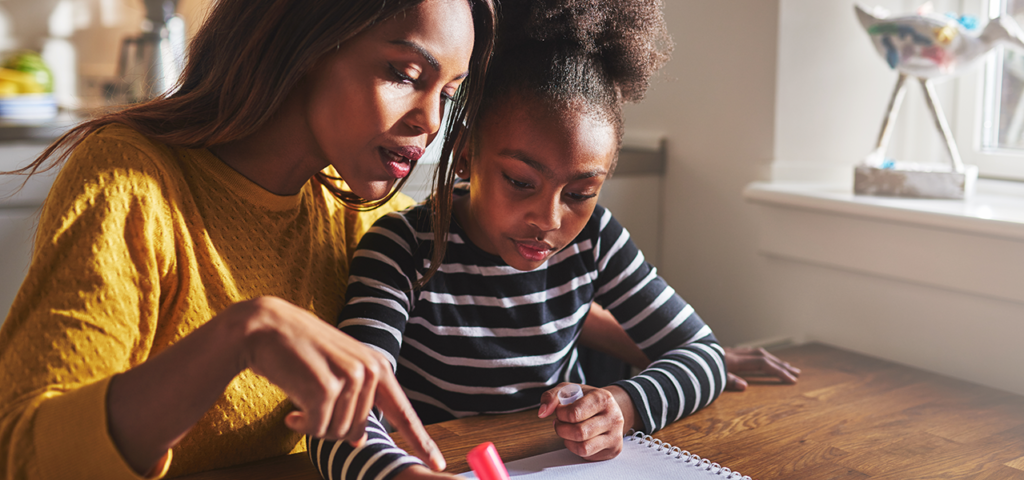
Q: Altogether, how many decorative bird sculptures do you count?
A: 1